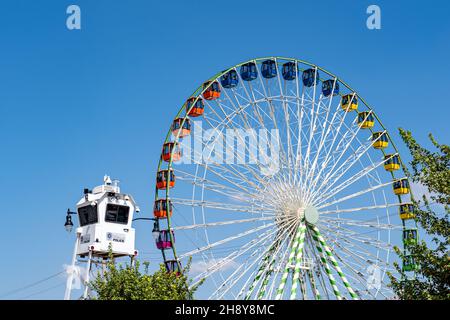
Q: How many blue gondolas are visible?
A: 6